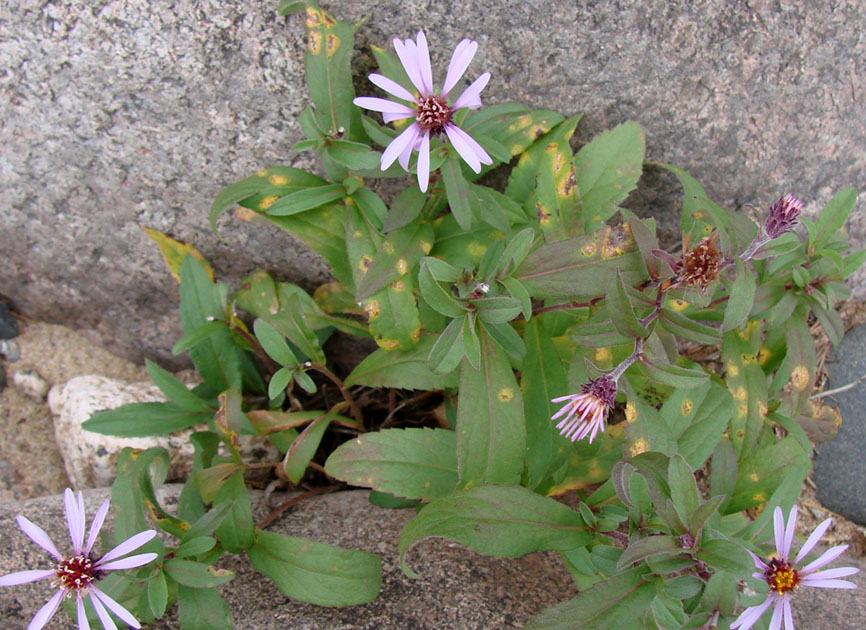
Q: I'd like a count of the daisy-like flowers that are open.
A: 3